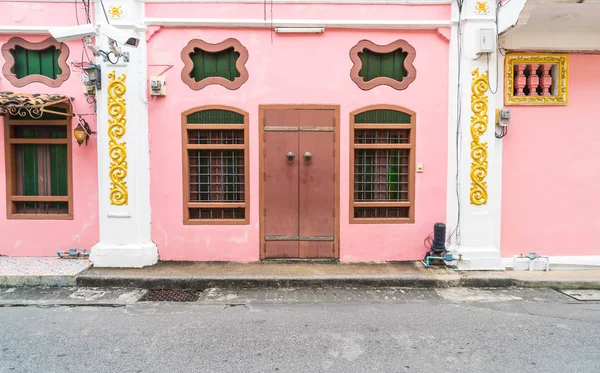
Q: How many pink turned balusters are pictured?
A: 3